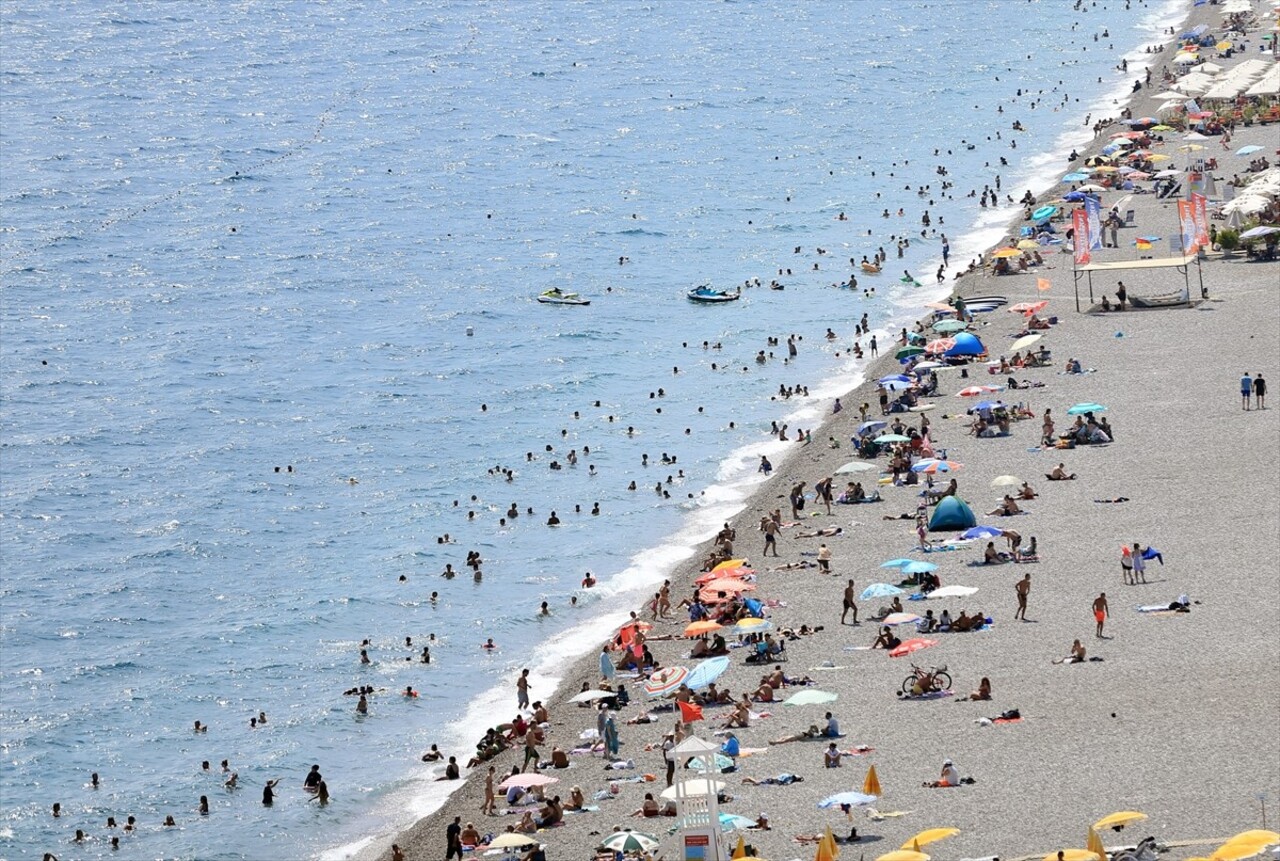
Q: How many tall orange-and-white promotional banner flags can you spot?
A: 3